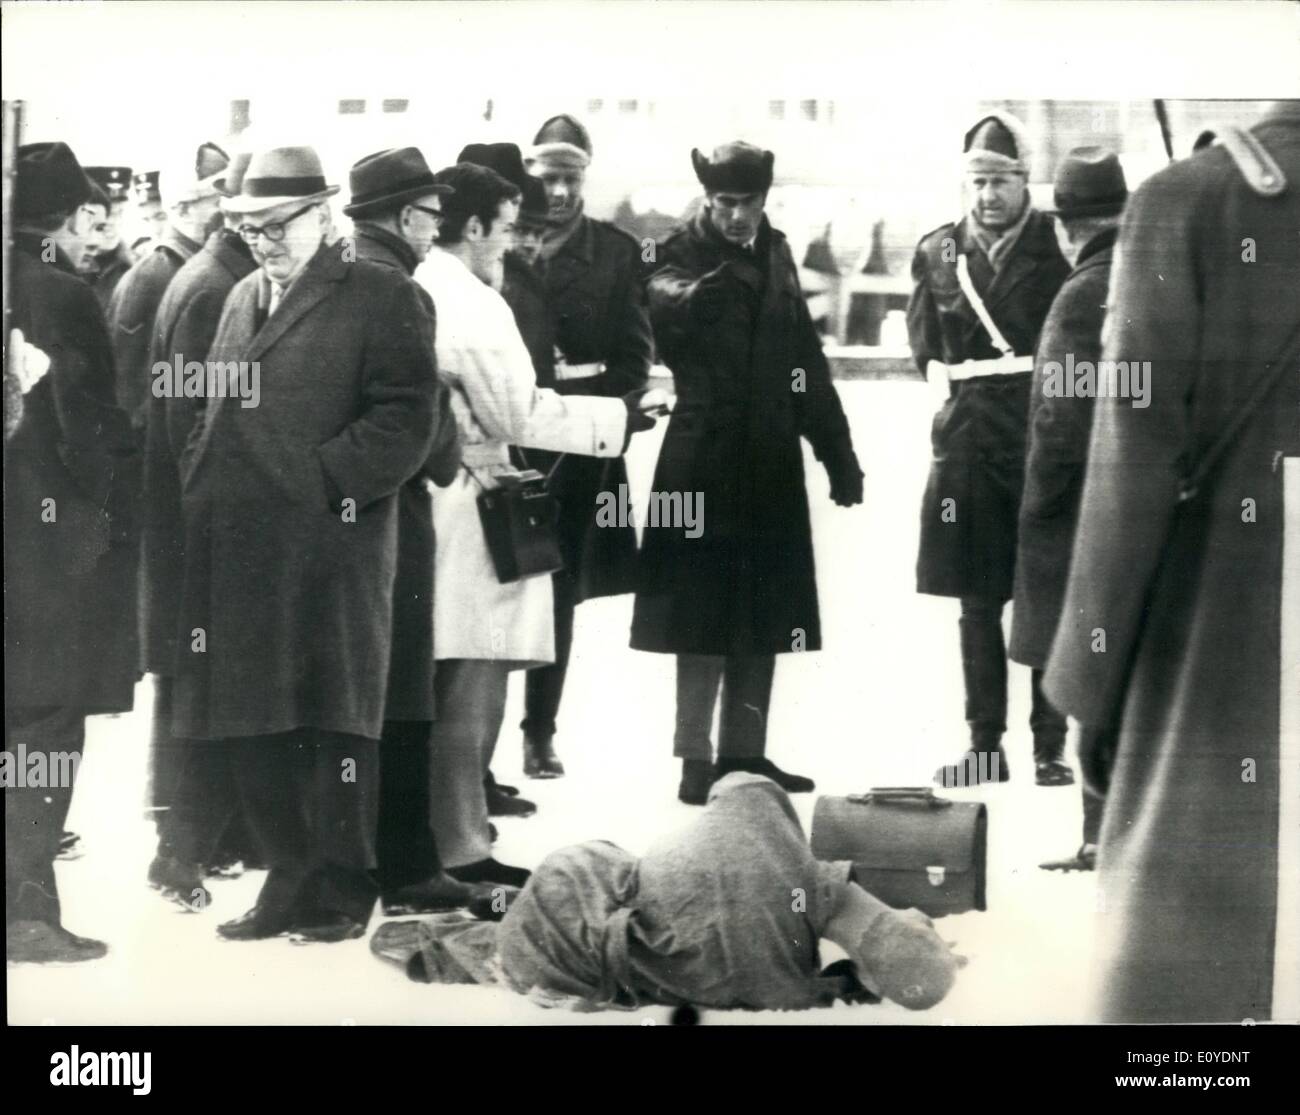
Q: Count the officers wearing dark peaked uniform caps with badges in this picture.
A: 2